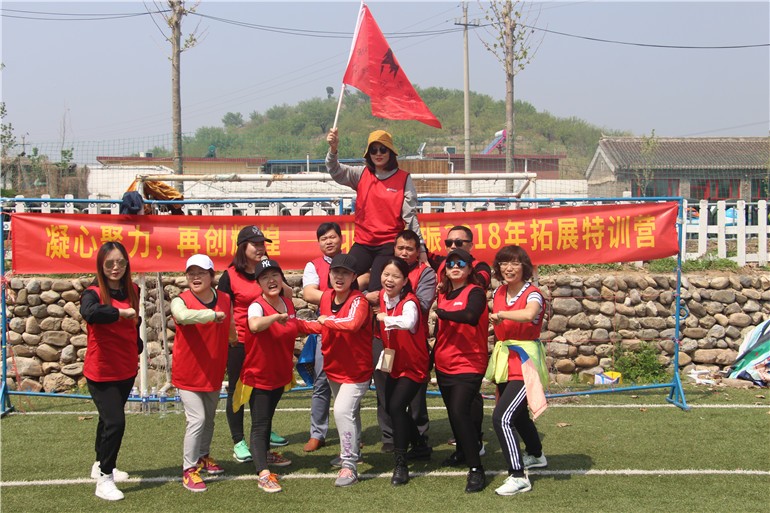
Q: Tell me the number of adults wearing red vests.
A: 12